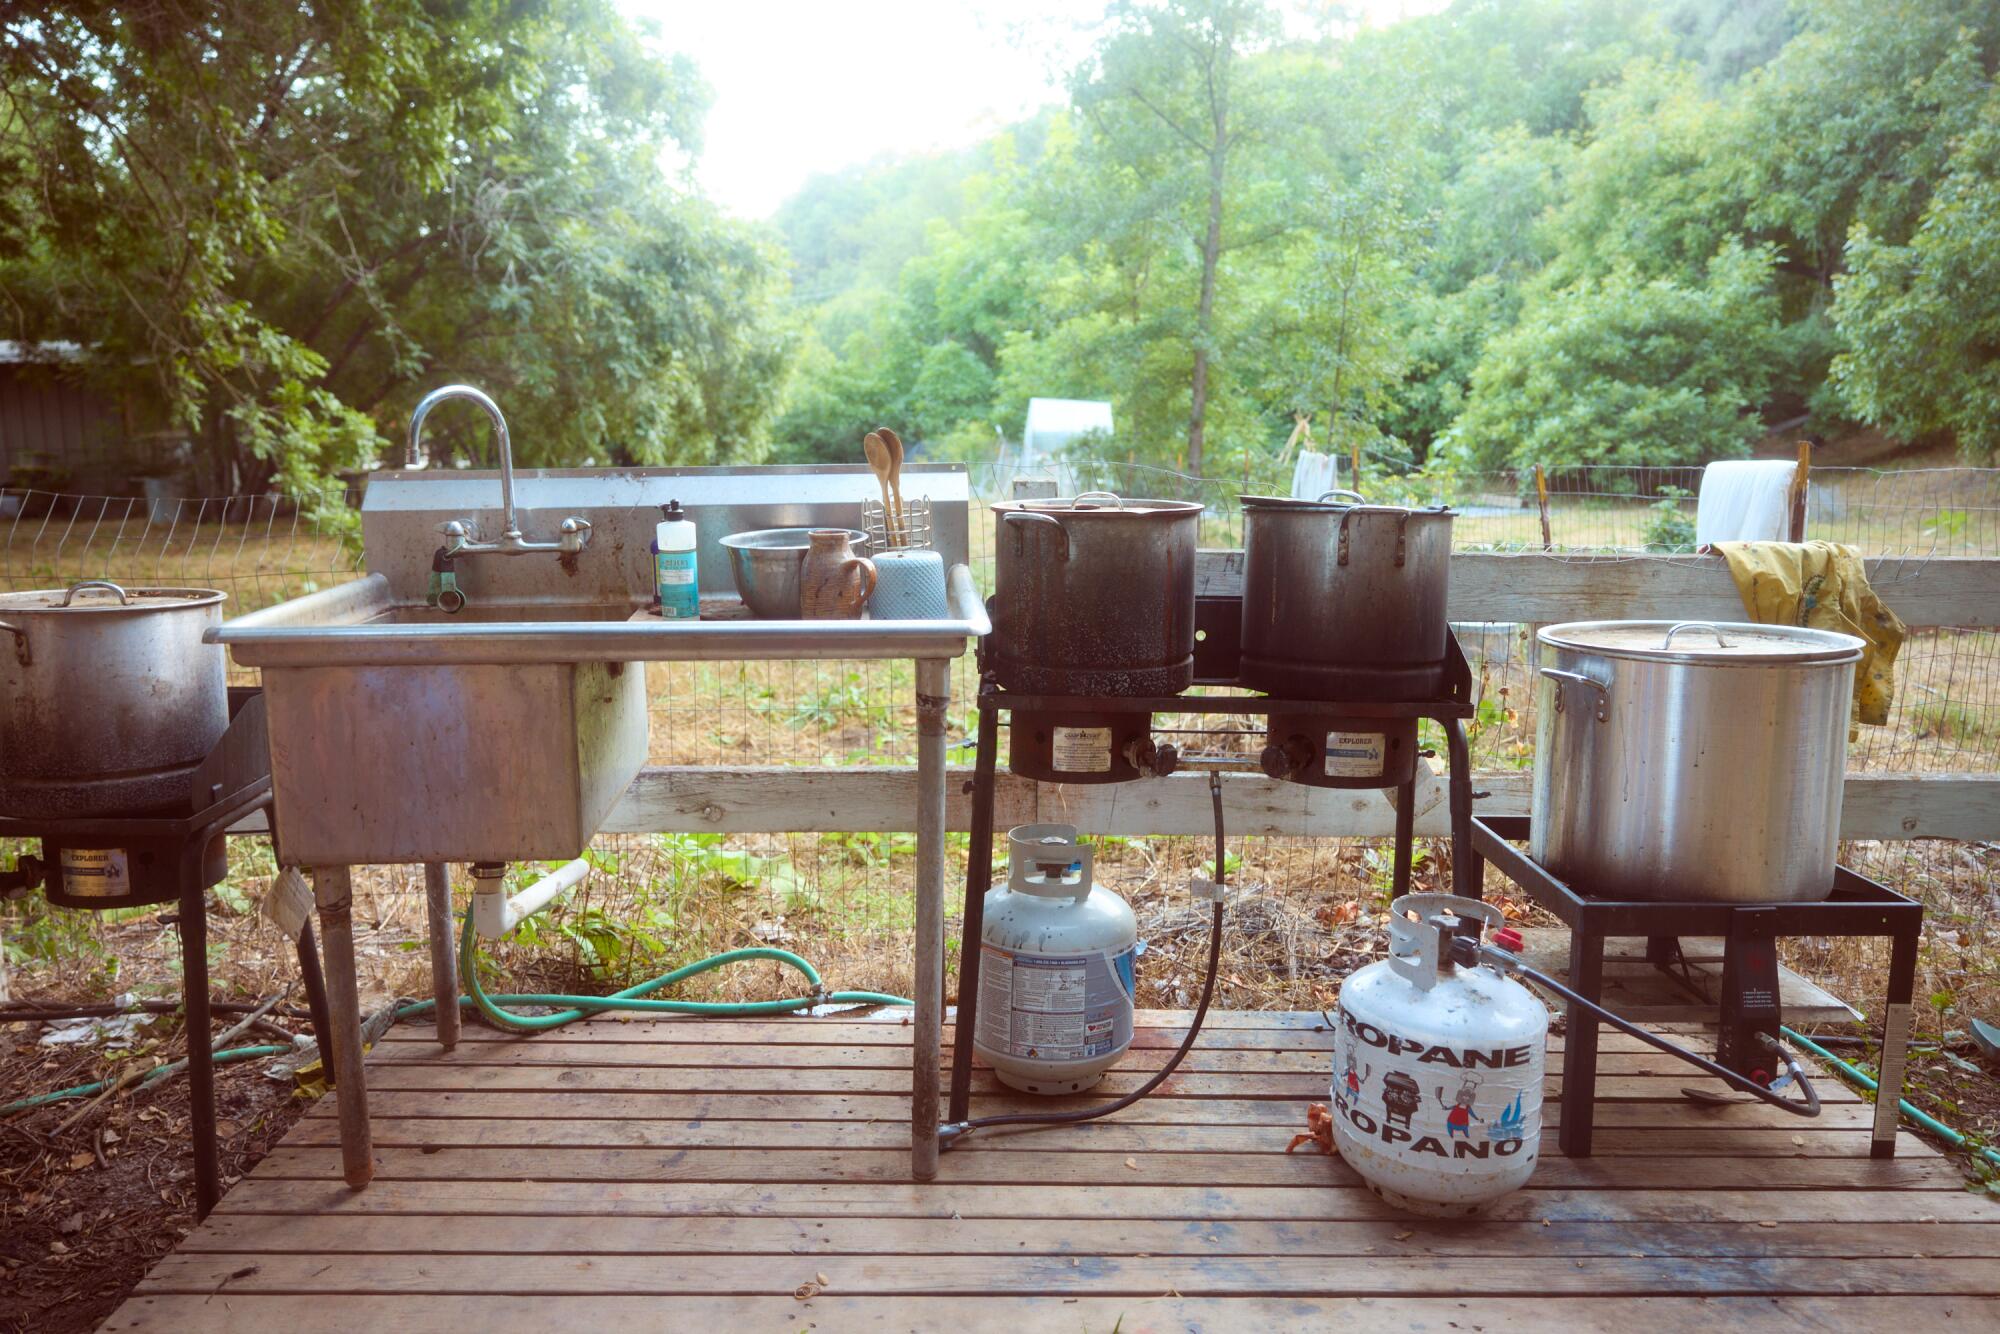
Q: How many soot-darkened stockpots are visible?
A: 3